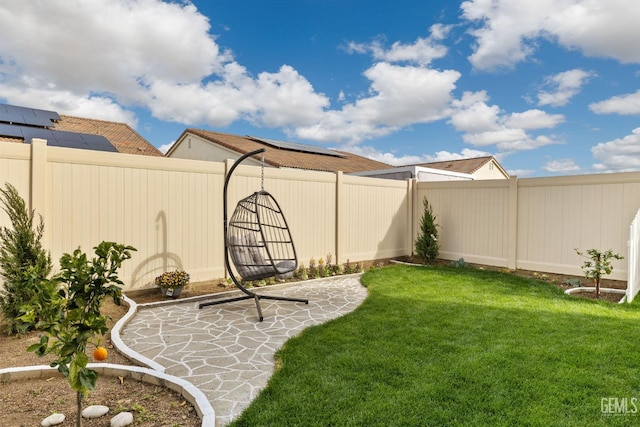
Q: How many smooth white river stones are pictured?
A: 3